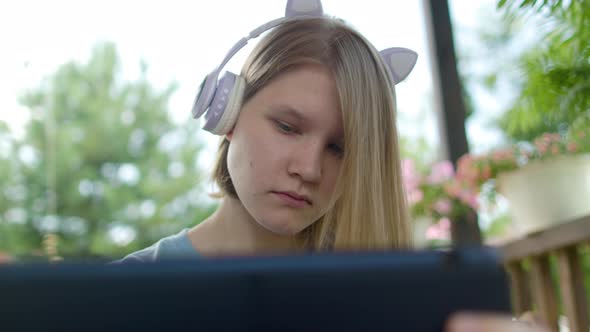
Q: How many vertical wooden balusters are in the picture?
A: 3